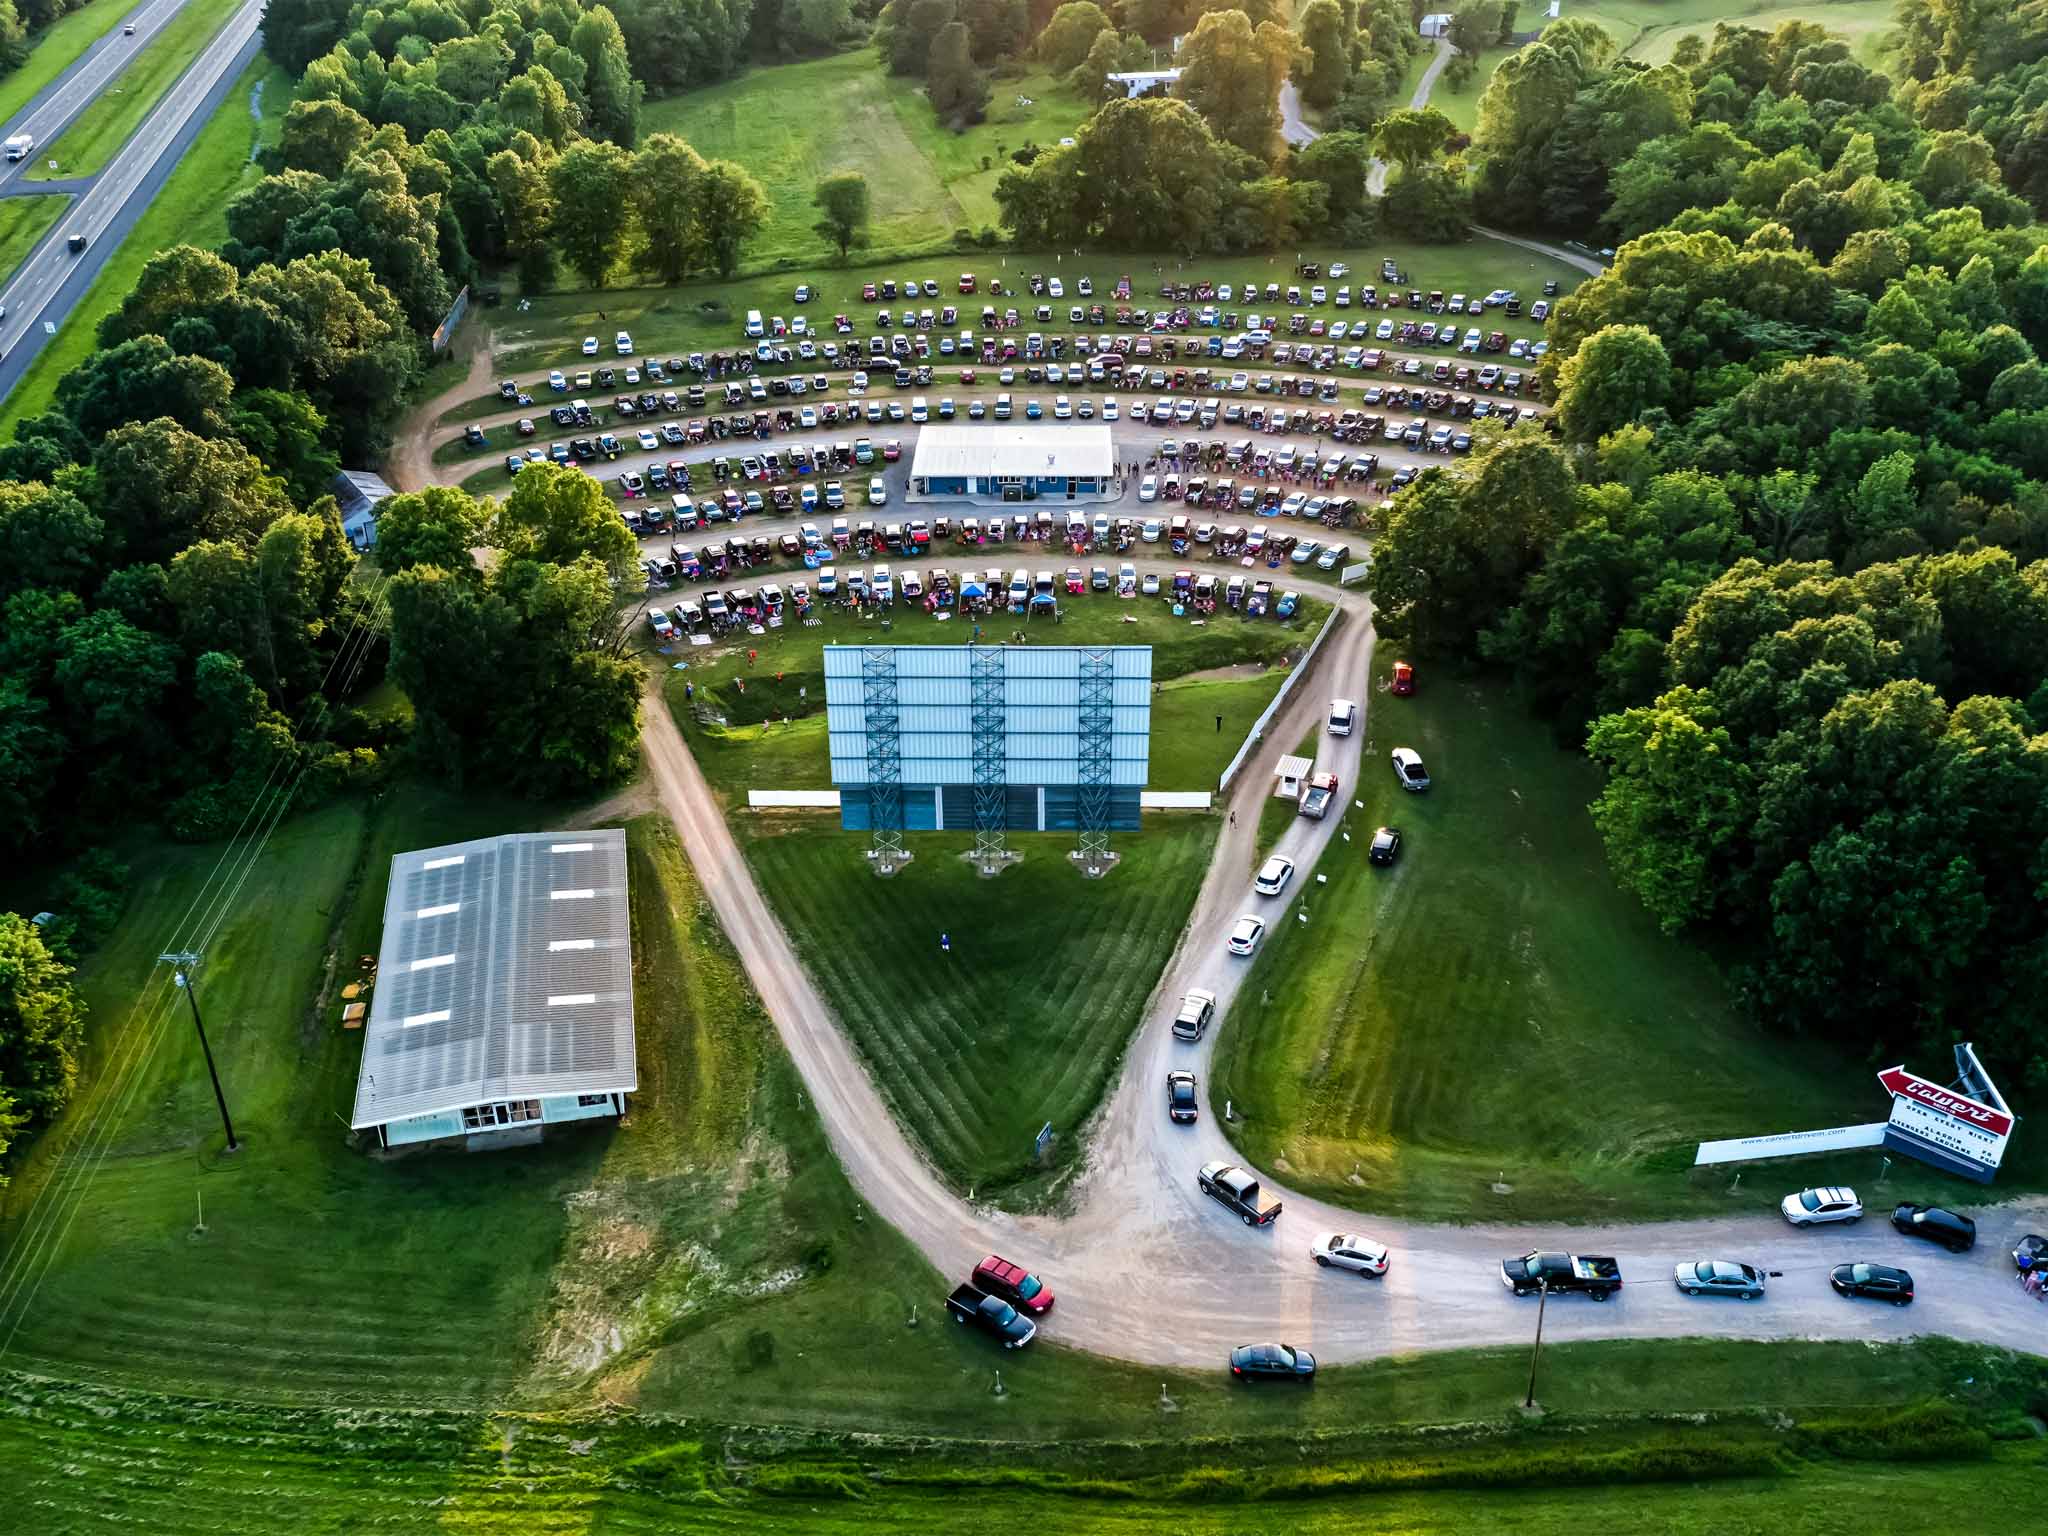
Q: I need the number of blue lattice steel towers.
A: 3